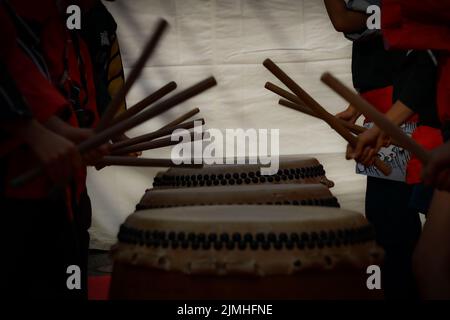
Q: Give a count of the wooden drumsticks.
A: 11